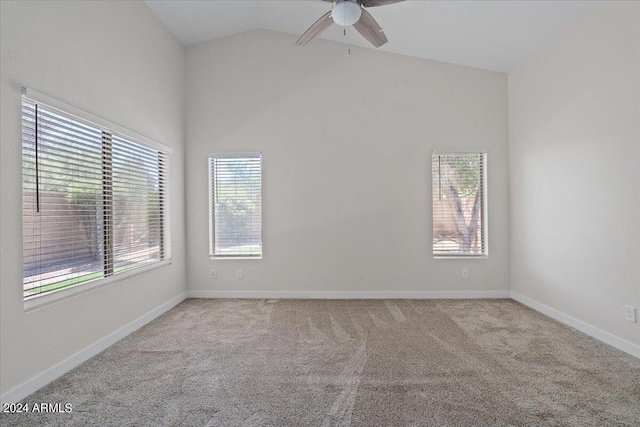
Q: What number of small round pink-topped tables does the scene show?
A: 0